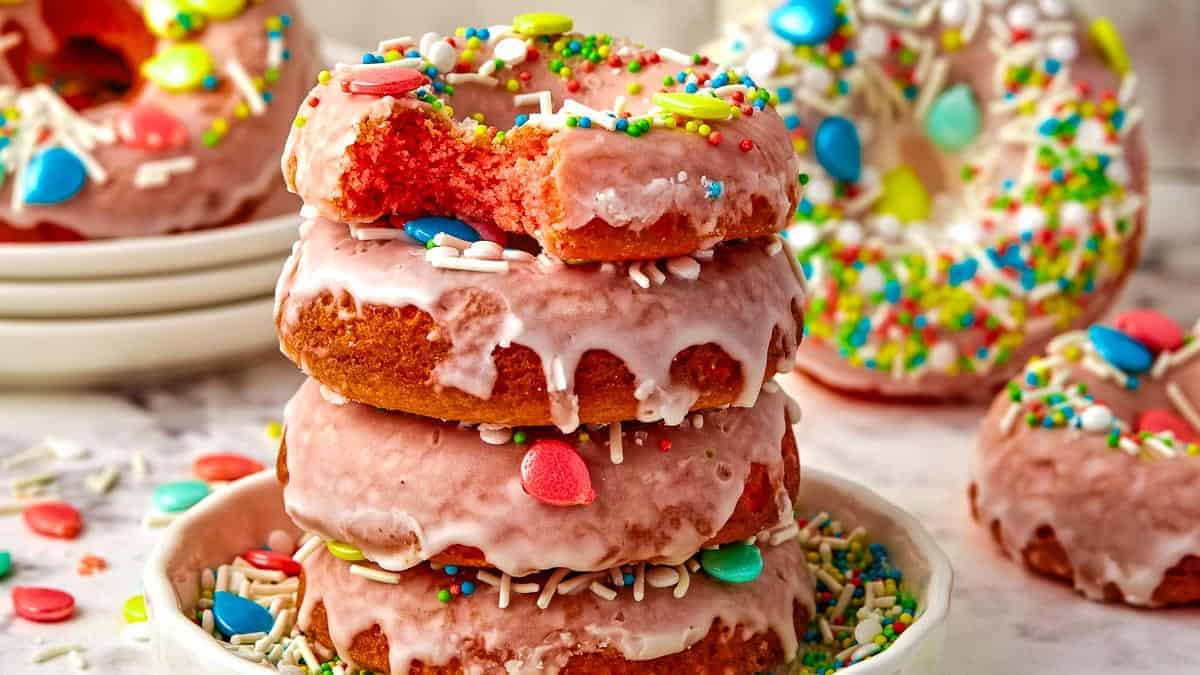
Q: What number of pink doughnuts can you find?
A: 7